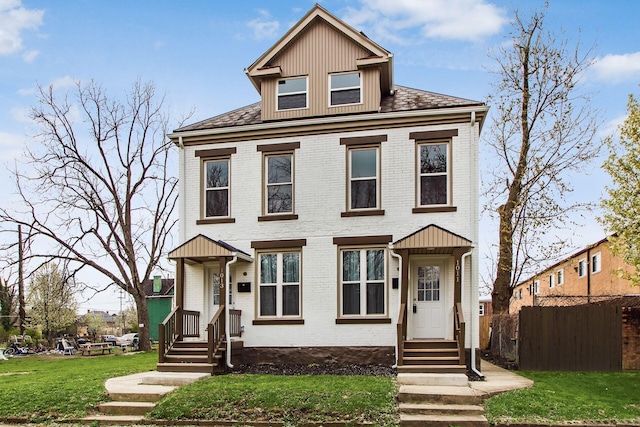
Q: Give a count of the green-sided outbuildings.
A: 1